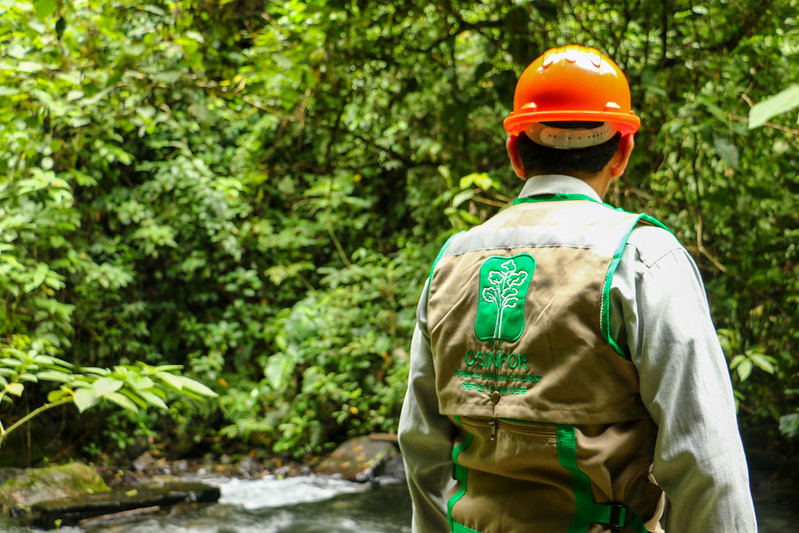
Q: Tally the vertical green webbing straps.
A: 2